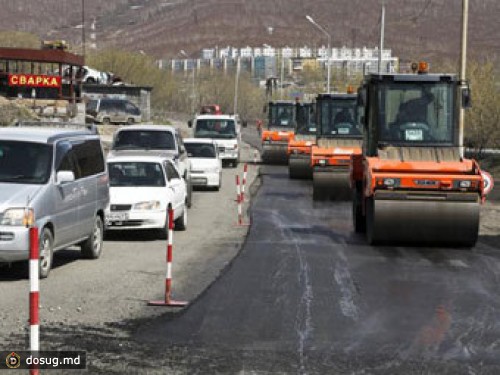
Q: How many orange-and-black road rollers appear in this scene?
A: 4